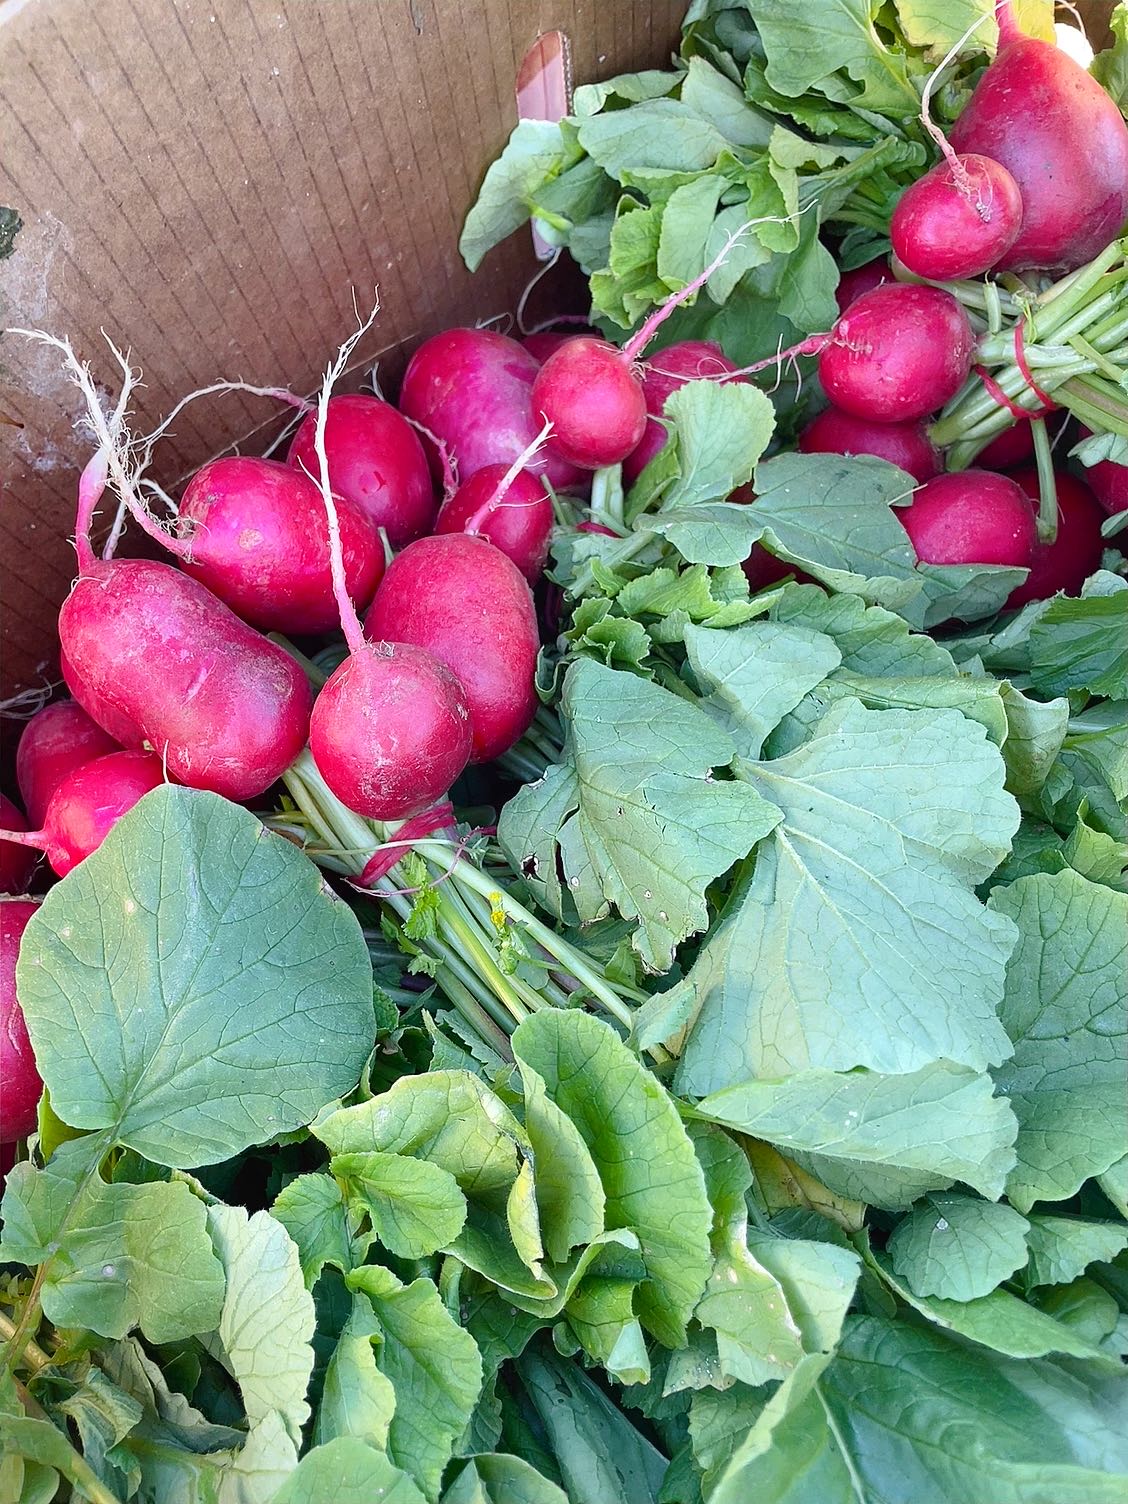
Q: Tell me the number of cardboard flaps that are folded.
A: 1